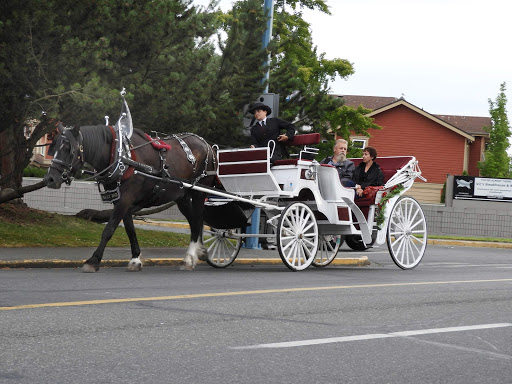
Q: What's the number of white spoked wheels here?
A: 4